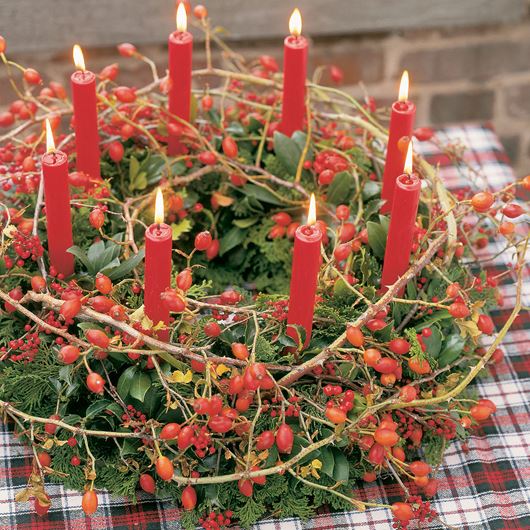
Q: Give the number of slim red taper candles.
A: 8